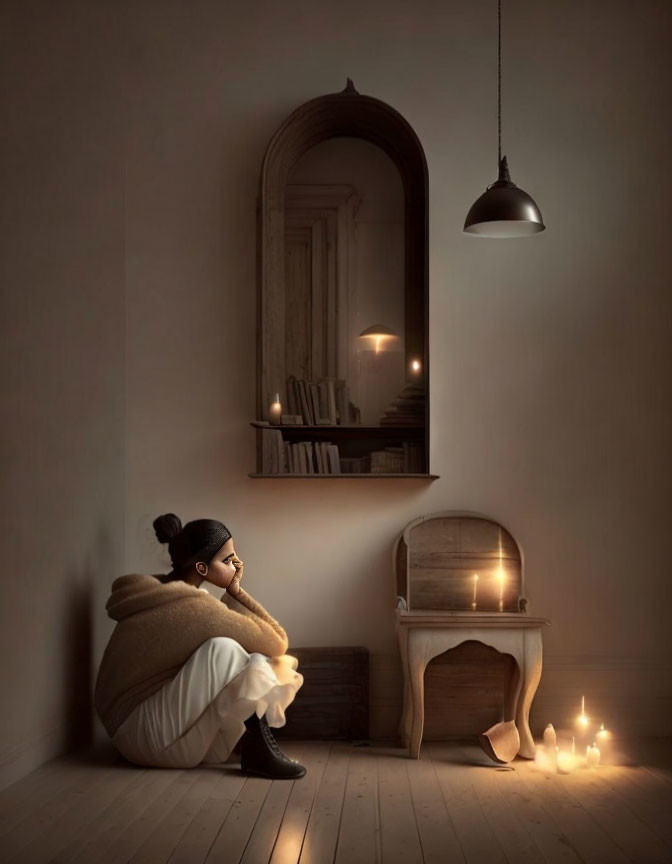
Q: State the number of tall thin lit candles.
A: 2